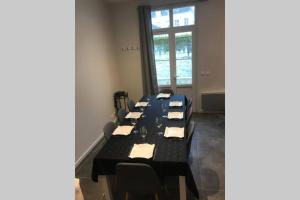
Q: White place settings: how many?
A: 8